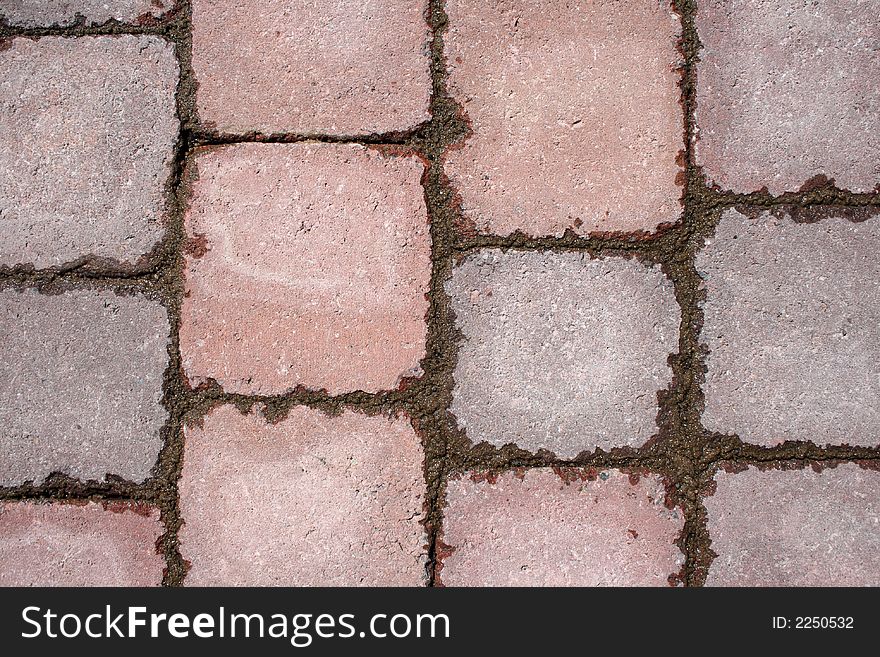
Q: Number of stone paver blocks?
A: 13